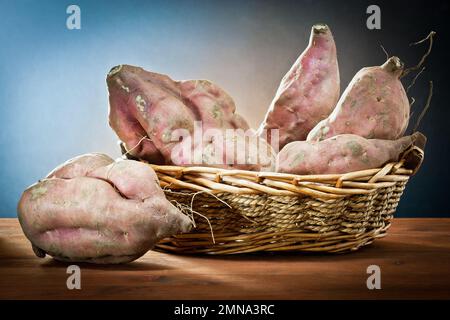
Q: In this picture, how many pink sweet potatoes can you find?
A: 5